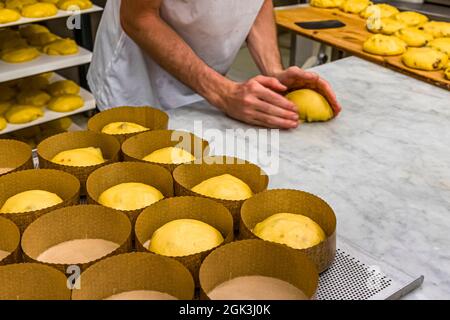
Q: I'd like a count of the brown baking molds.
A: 14